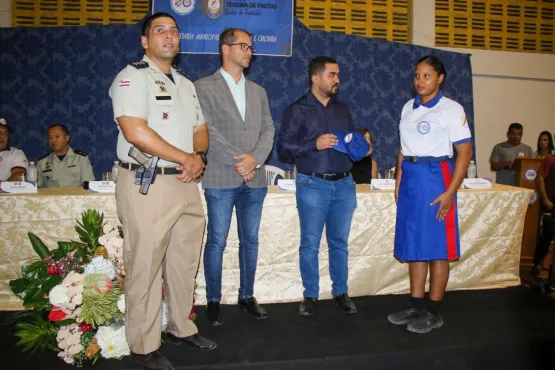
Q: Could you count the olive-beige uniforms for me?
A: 2